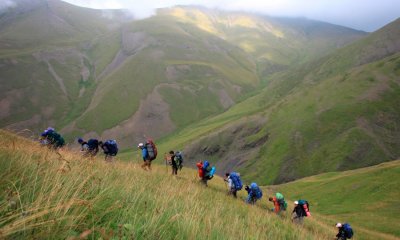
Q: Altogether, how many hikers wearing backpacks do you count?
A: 11